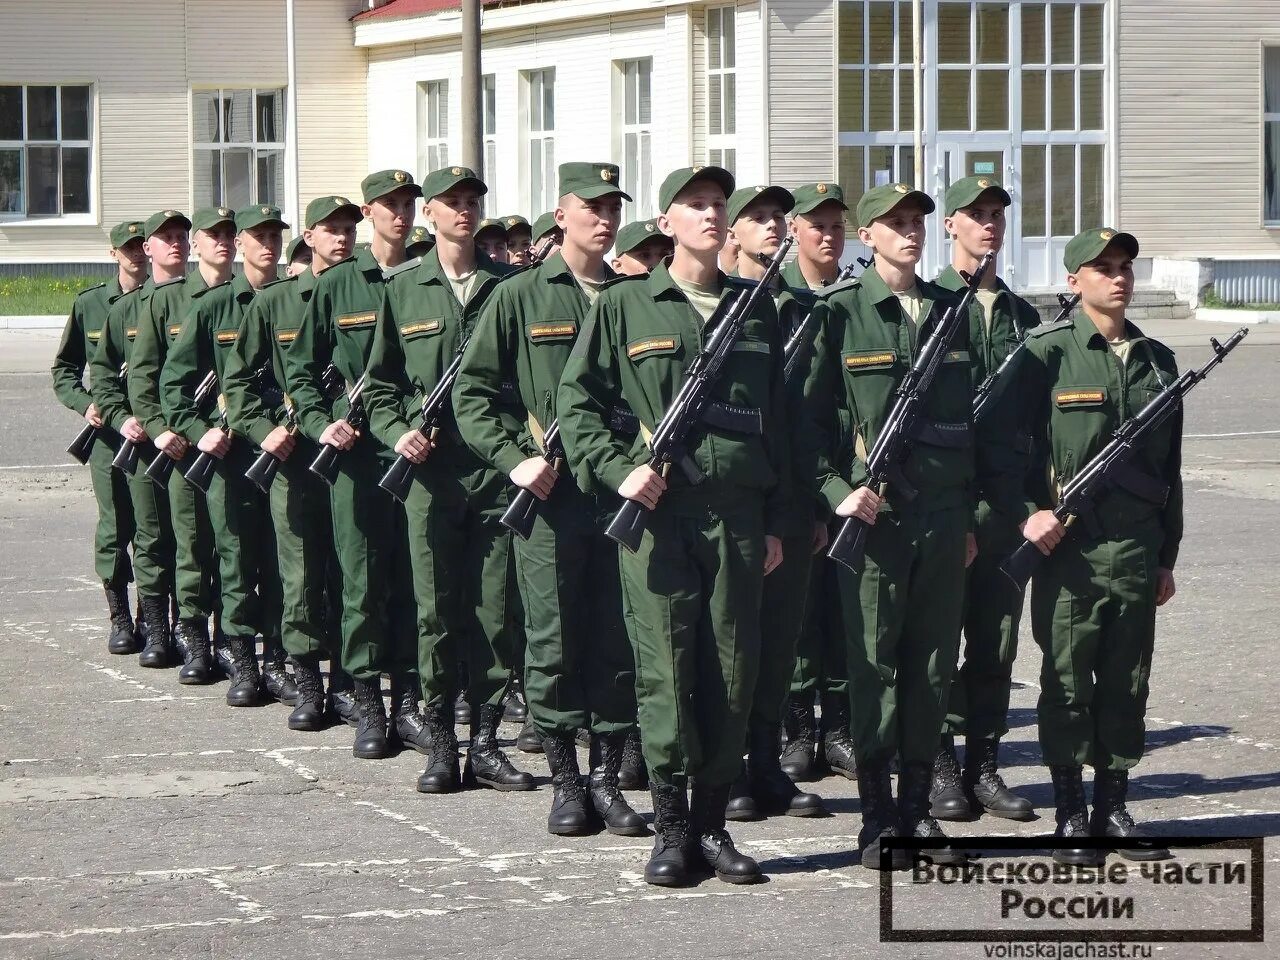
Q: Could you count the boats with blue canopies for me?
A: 0